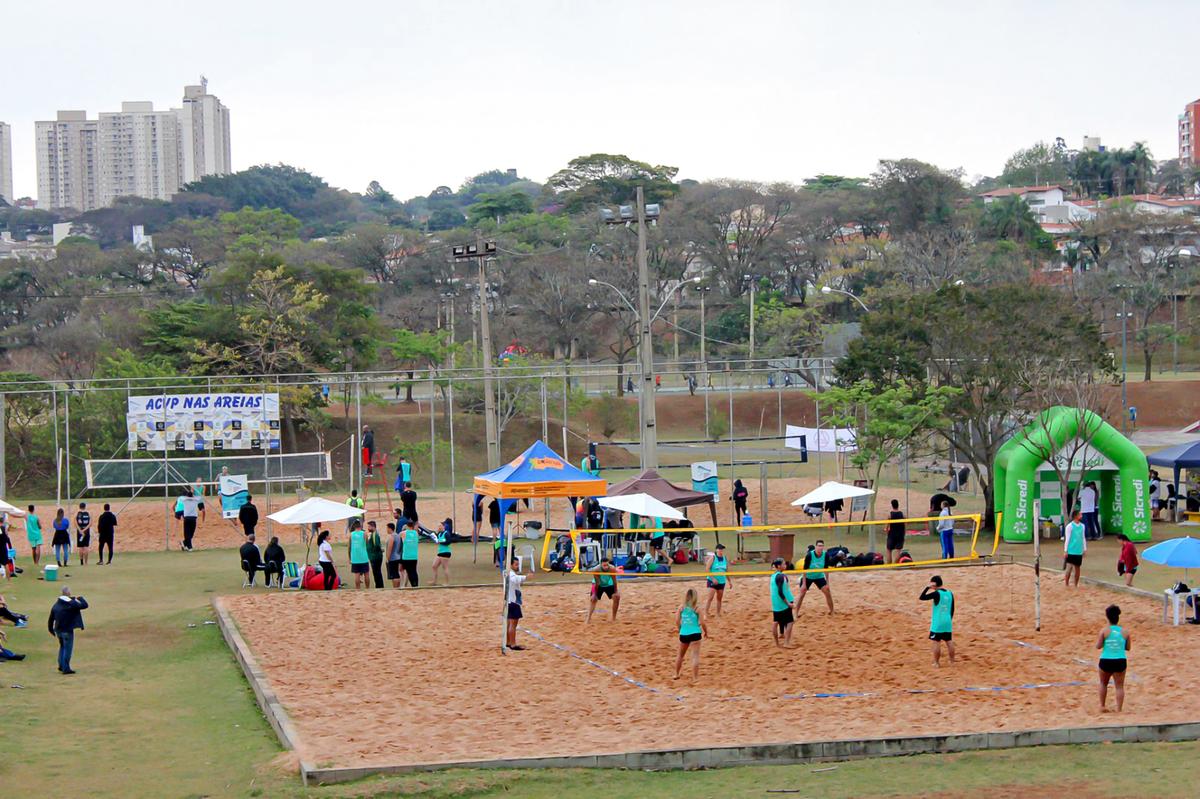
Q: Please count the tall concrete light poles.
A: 2